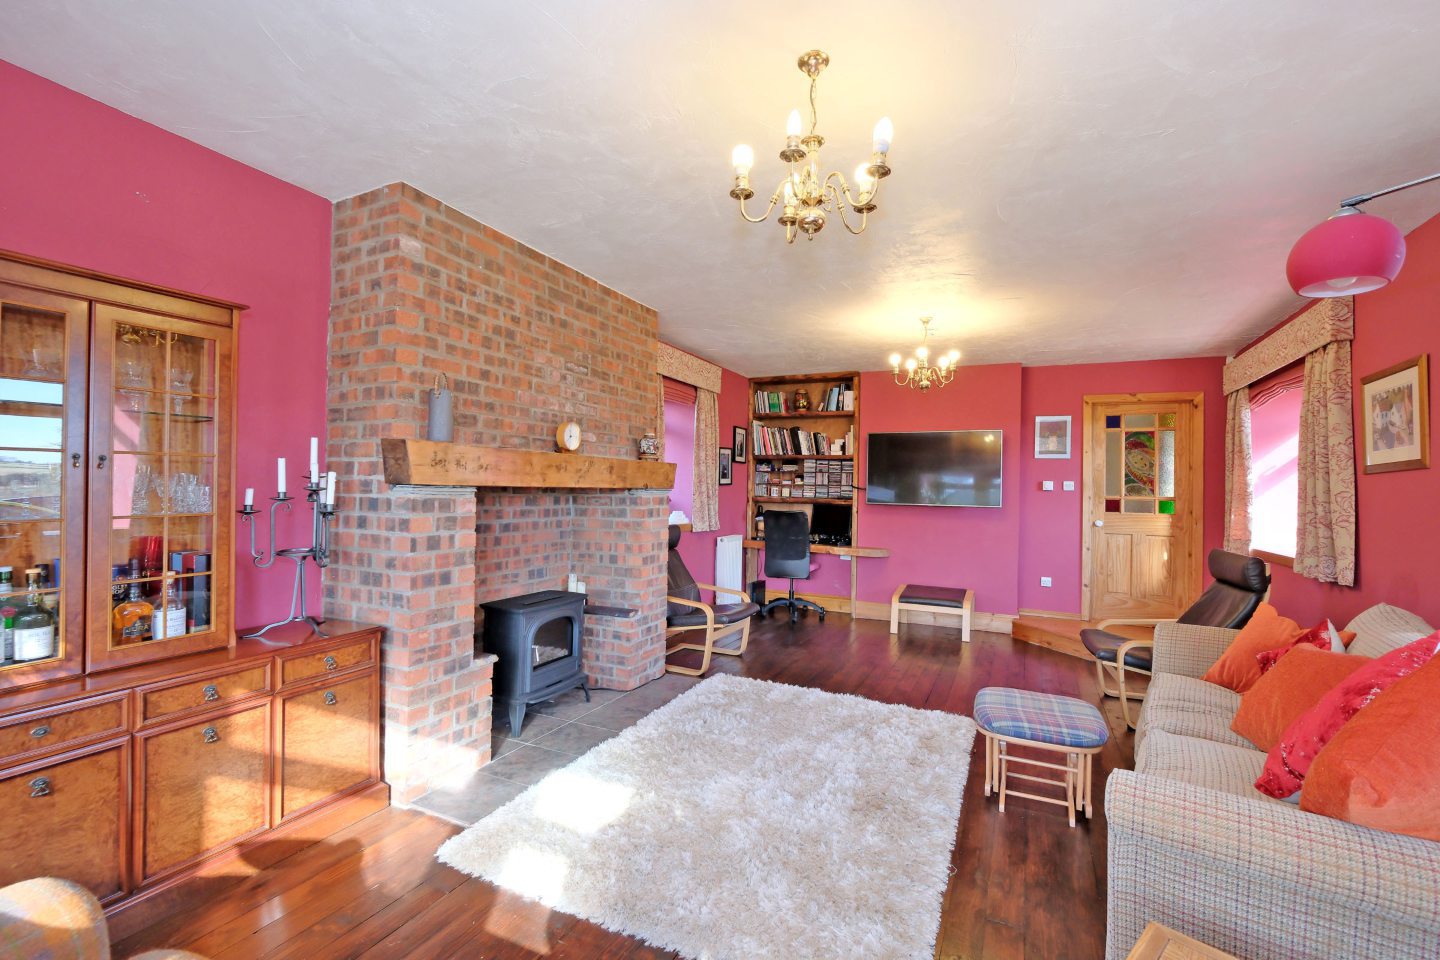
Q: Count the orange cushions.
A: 3